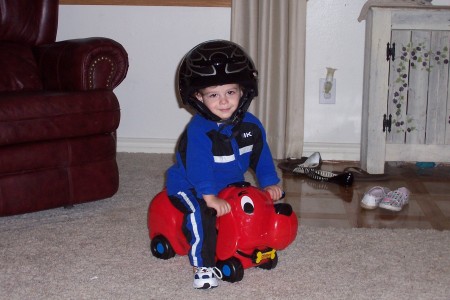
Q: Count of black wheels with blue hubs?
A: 2